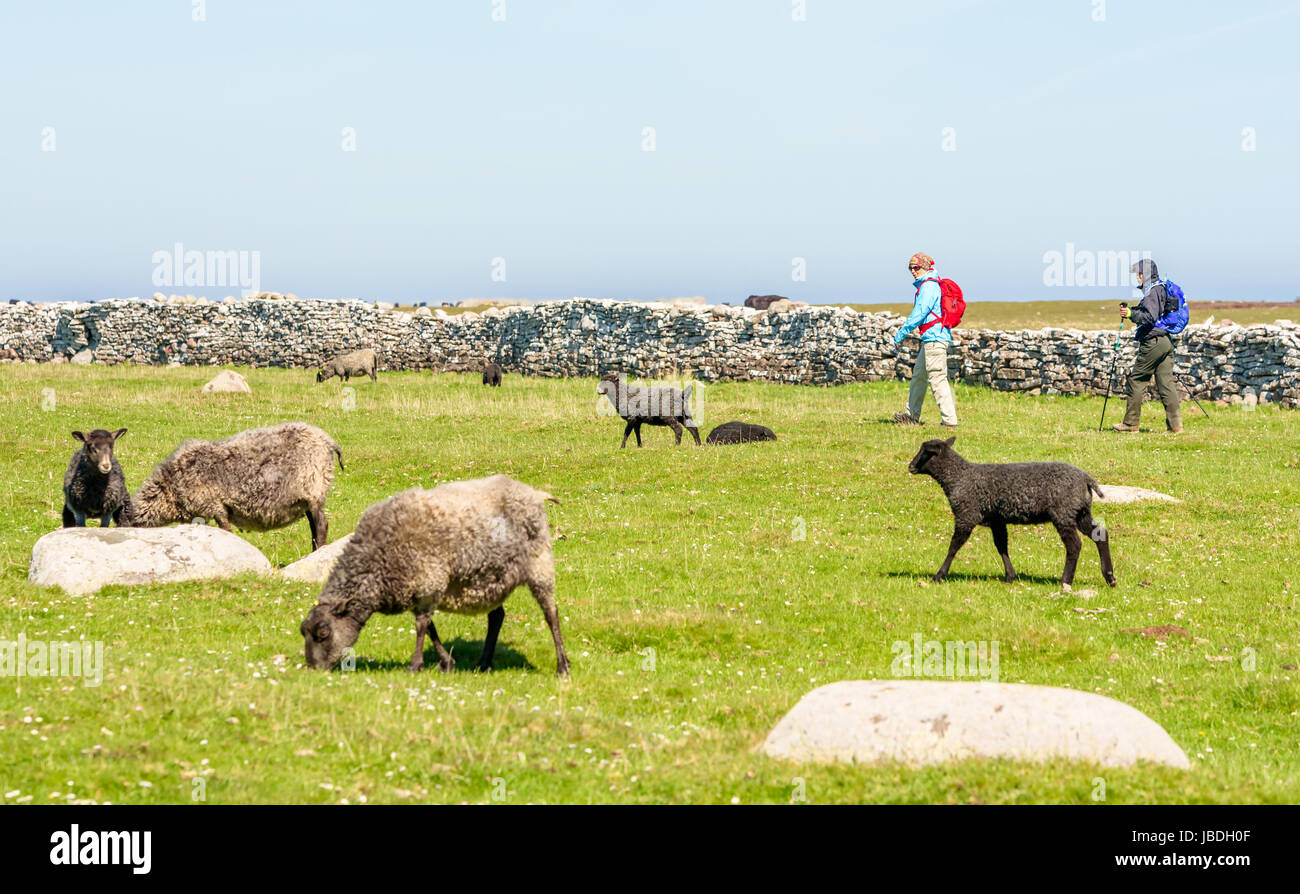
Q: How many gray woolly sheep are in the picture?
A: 3